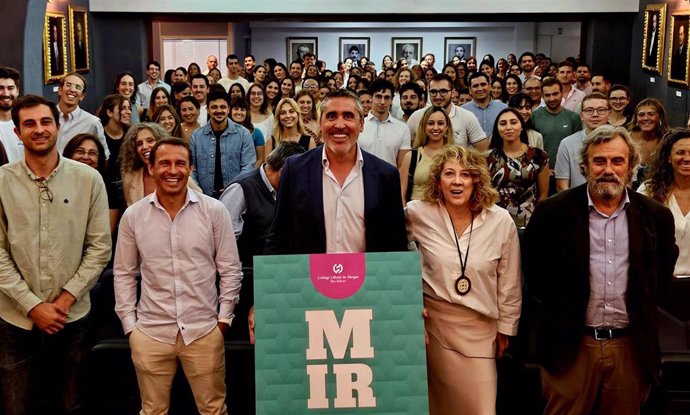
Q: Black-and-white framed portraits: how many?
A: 4